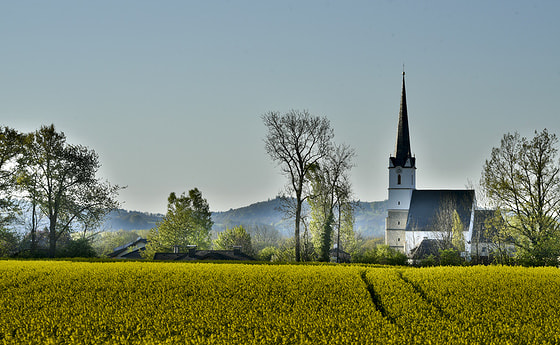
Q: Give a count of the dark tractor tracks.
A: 2